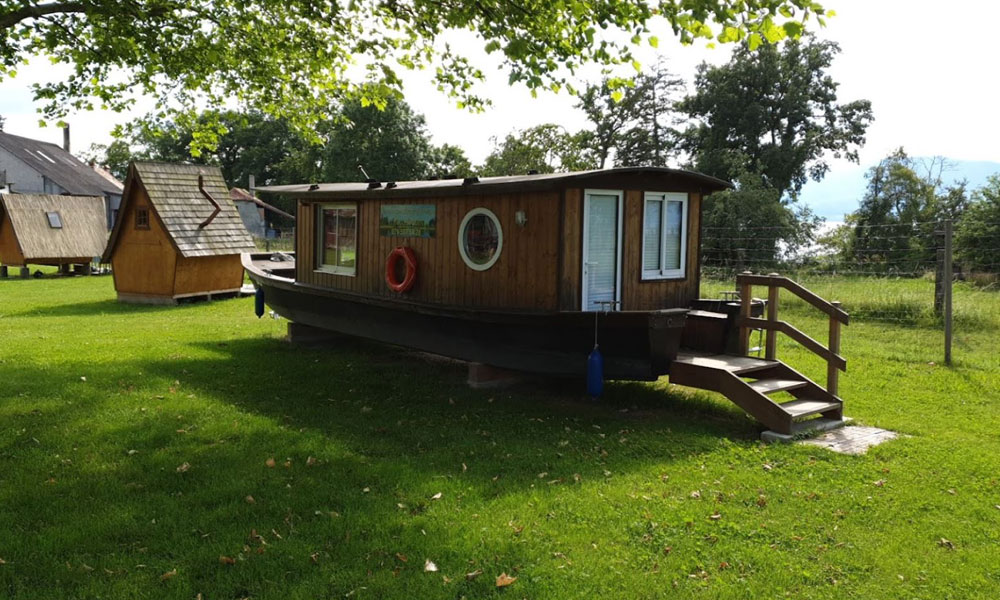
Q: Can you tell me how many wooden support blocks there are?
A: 2